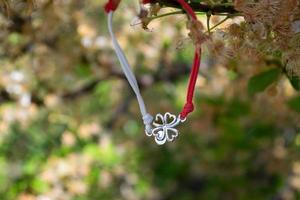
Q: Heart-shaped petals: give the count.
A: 4